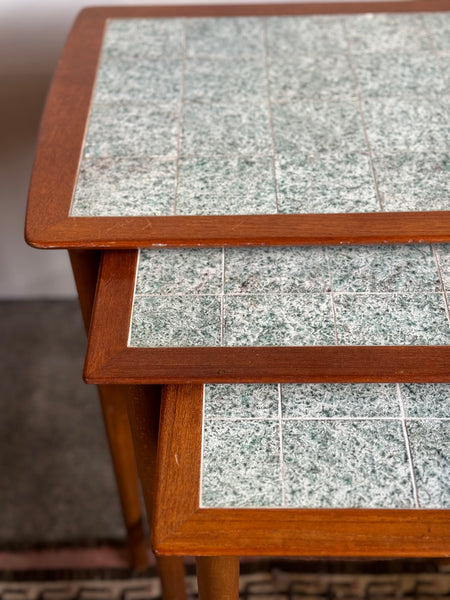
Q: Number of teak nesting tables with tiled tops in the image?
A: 3